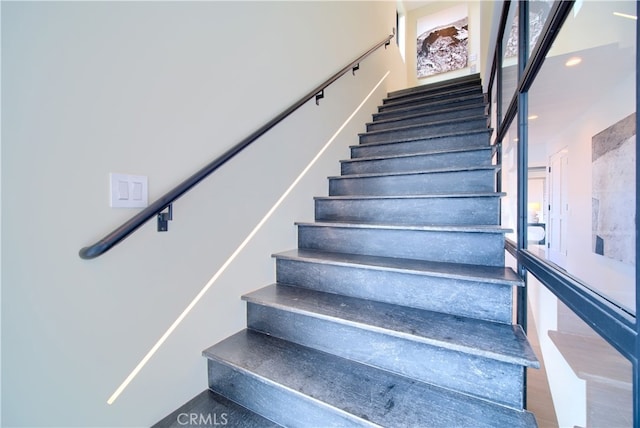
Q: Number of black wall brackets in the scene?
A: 4